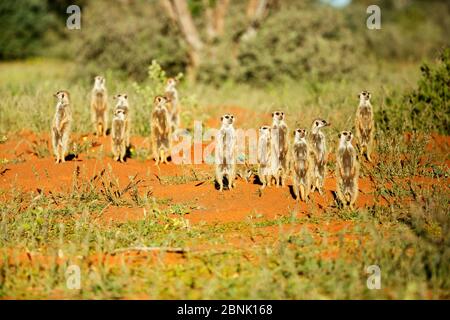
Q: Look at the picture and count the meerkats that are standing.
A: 13